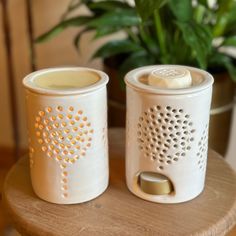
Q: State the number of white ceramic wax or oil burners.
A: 2